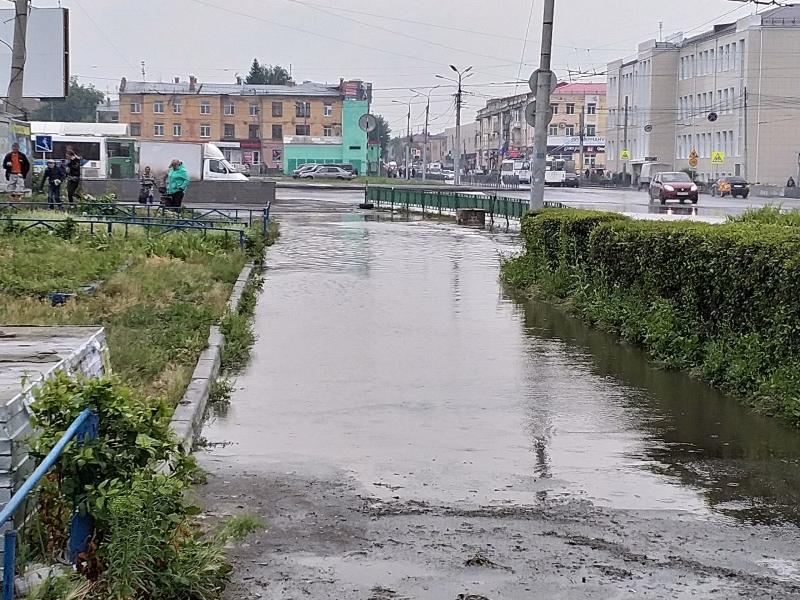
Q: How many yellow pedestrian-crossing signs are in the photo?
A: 2